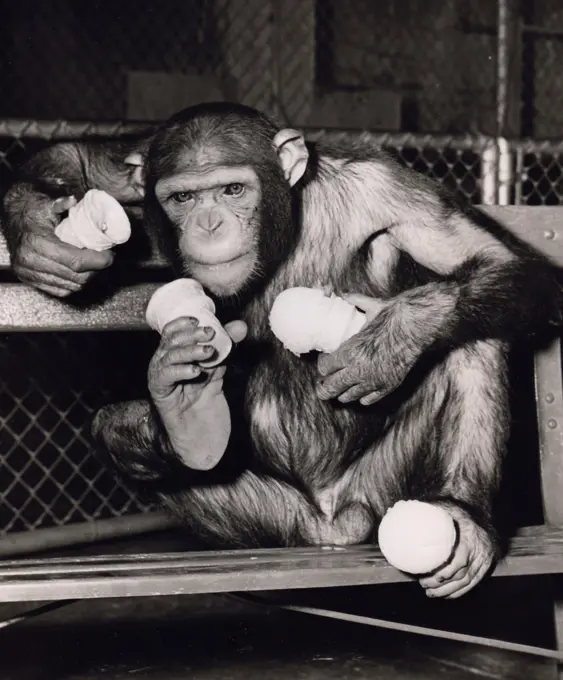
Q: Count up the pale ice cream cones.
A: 4